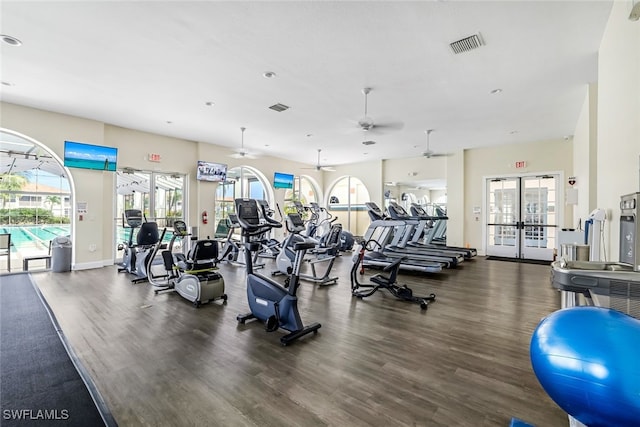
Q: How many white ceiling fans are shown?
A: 4